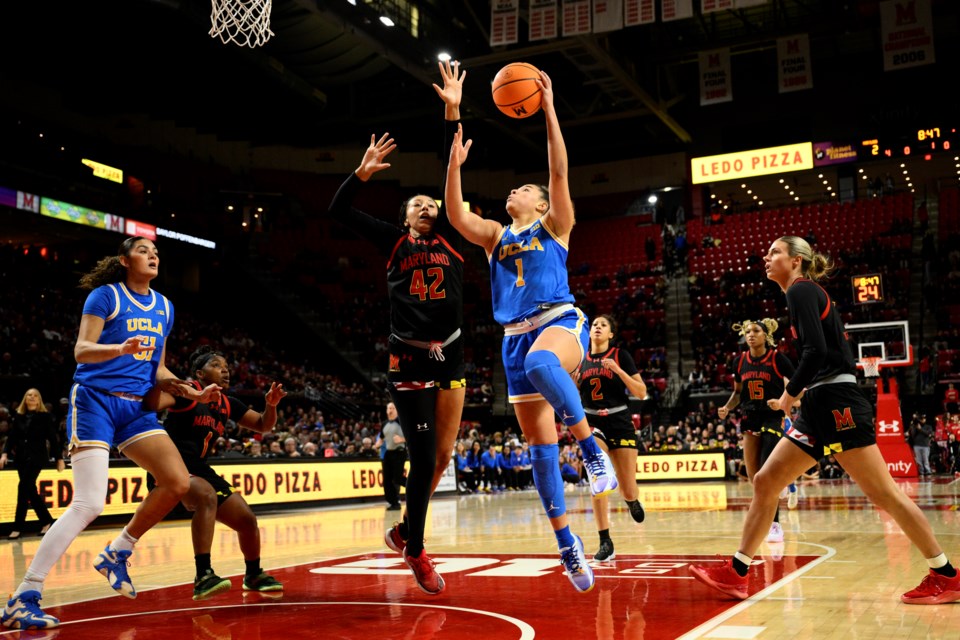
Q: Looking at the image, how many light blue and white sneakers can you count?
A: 4